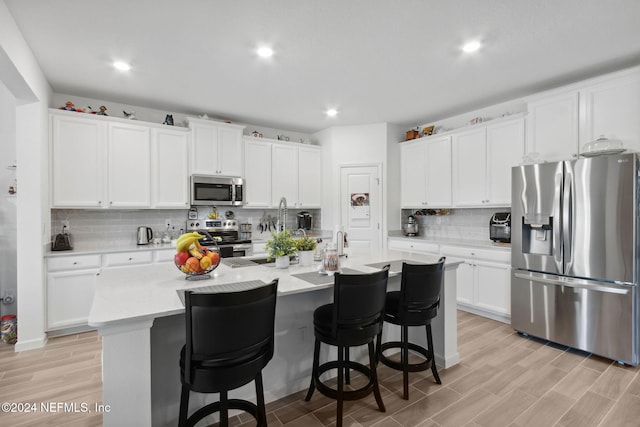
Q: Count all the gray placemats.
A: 3